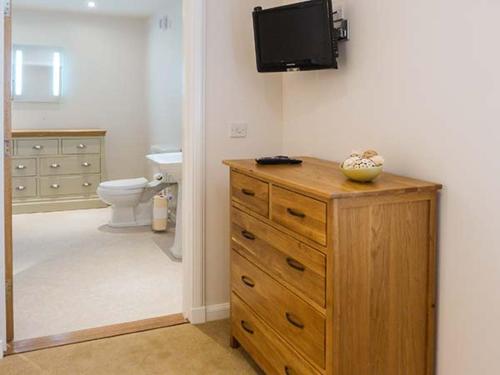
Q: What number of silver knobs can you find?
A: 8